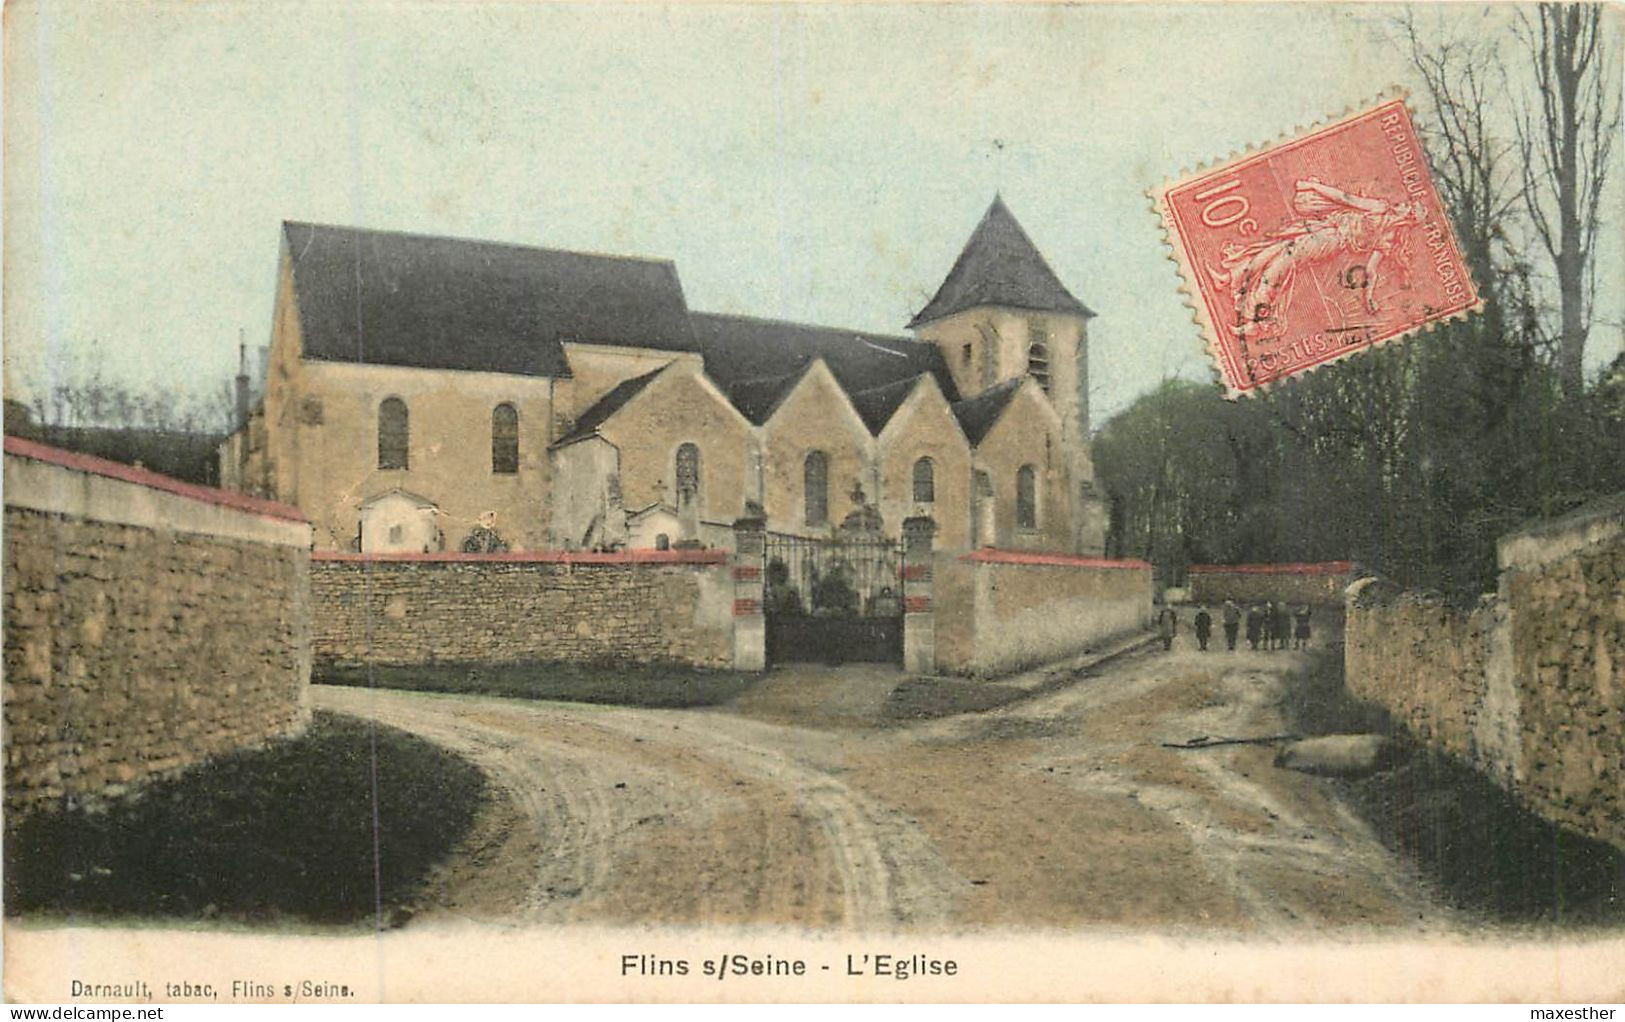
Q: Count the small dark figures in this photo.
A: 7